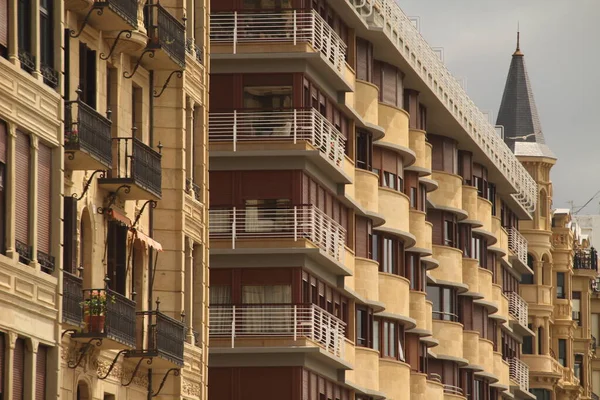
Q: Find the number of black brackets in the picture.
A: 13